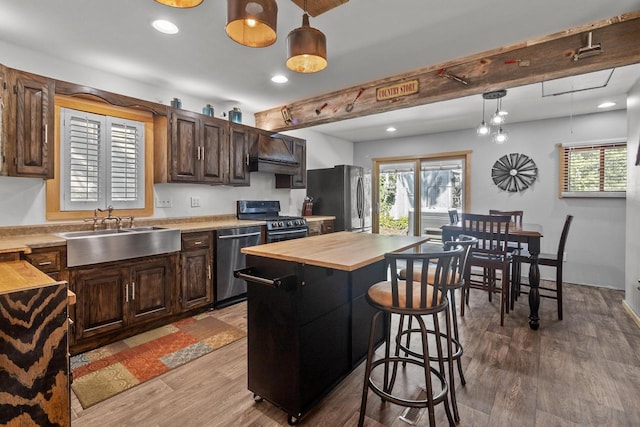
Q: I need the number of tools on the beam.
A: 6